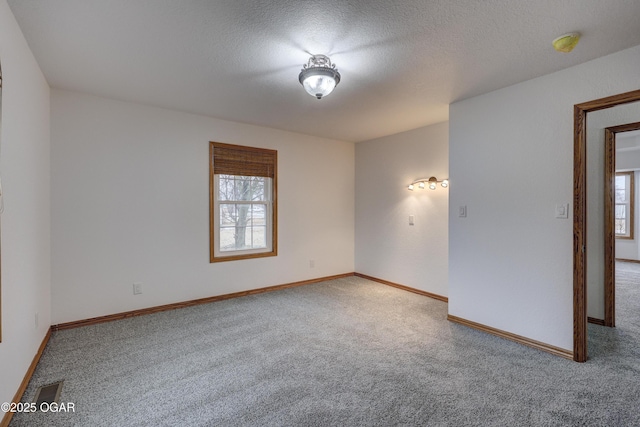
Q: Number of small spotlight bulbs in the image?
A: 4